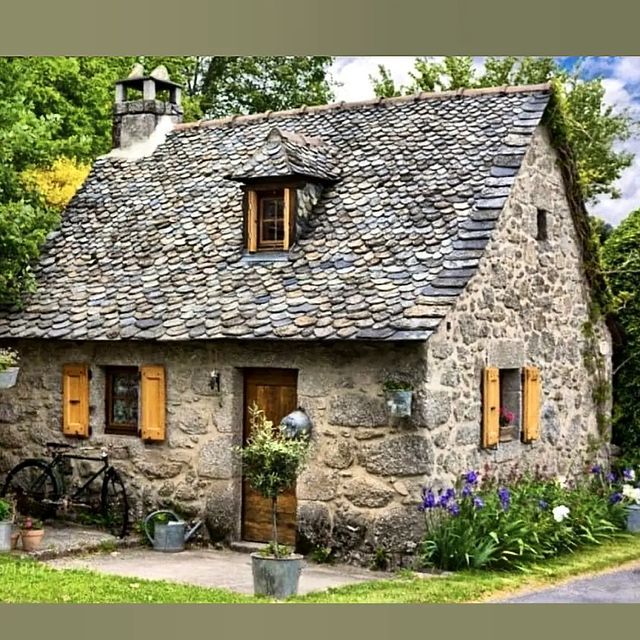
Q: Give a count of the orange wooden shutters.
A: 6